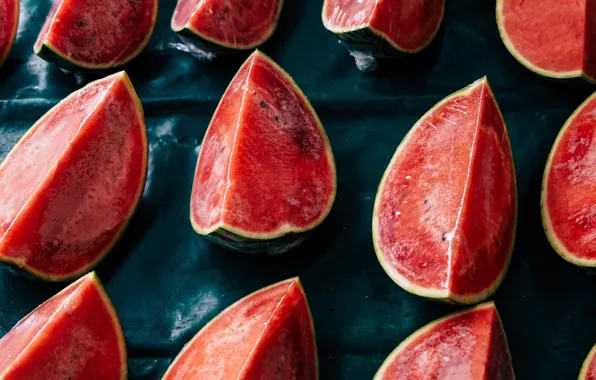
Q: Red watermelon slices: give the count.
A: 13